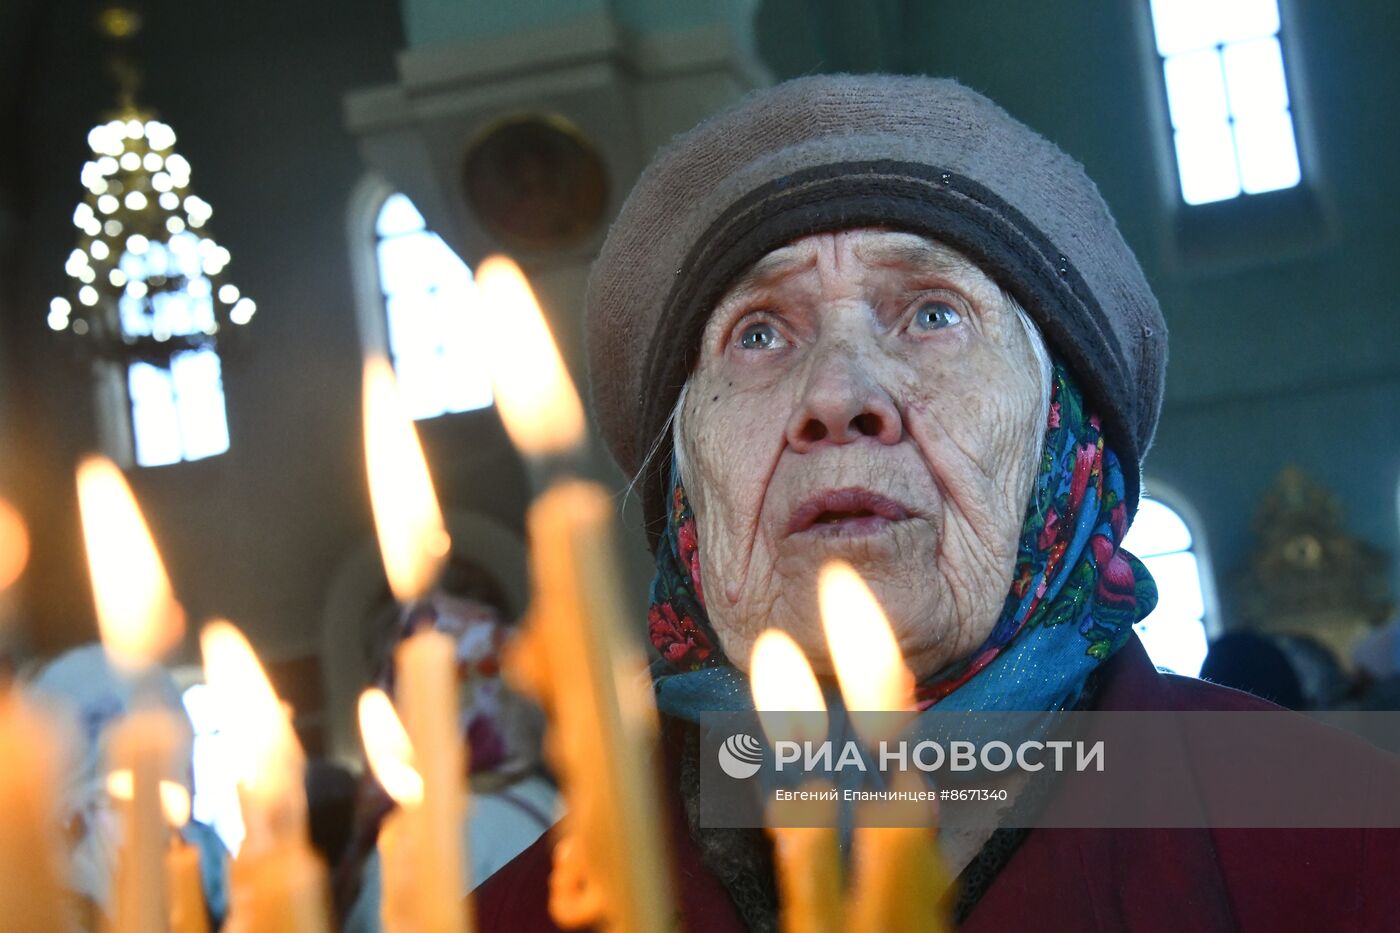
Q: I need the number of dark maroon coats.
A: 1